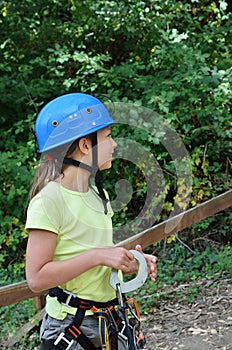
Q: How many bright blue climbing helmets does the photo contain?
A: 1